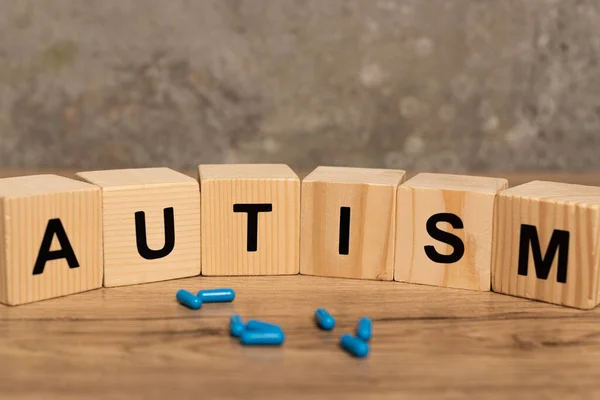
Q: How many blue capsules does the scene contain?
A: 8